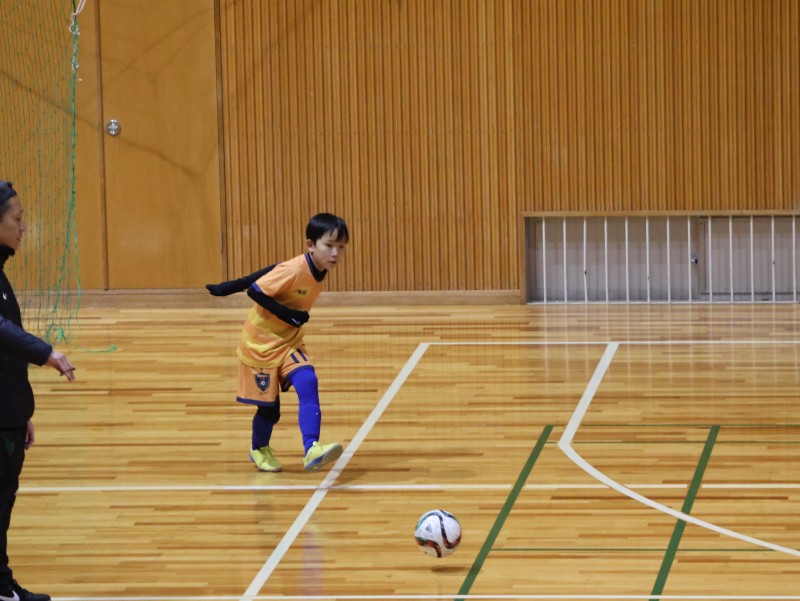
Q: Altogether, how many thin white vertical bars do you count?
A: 13